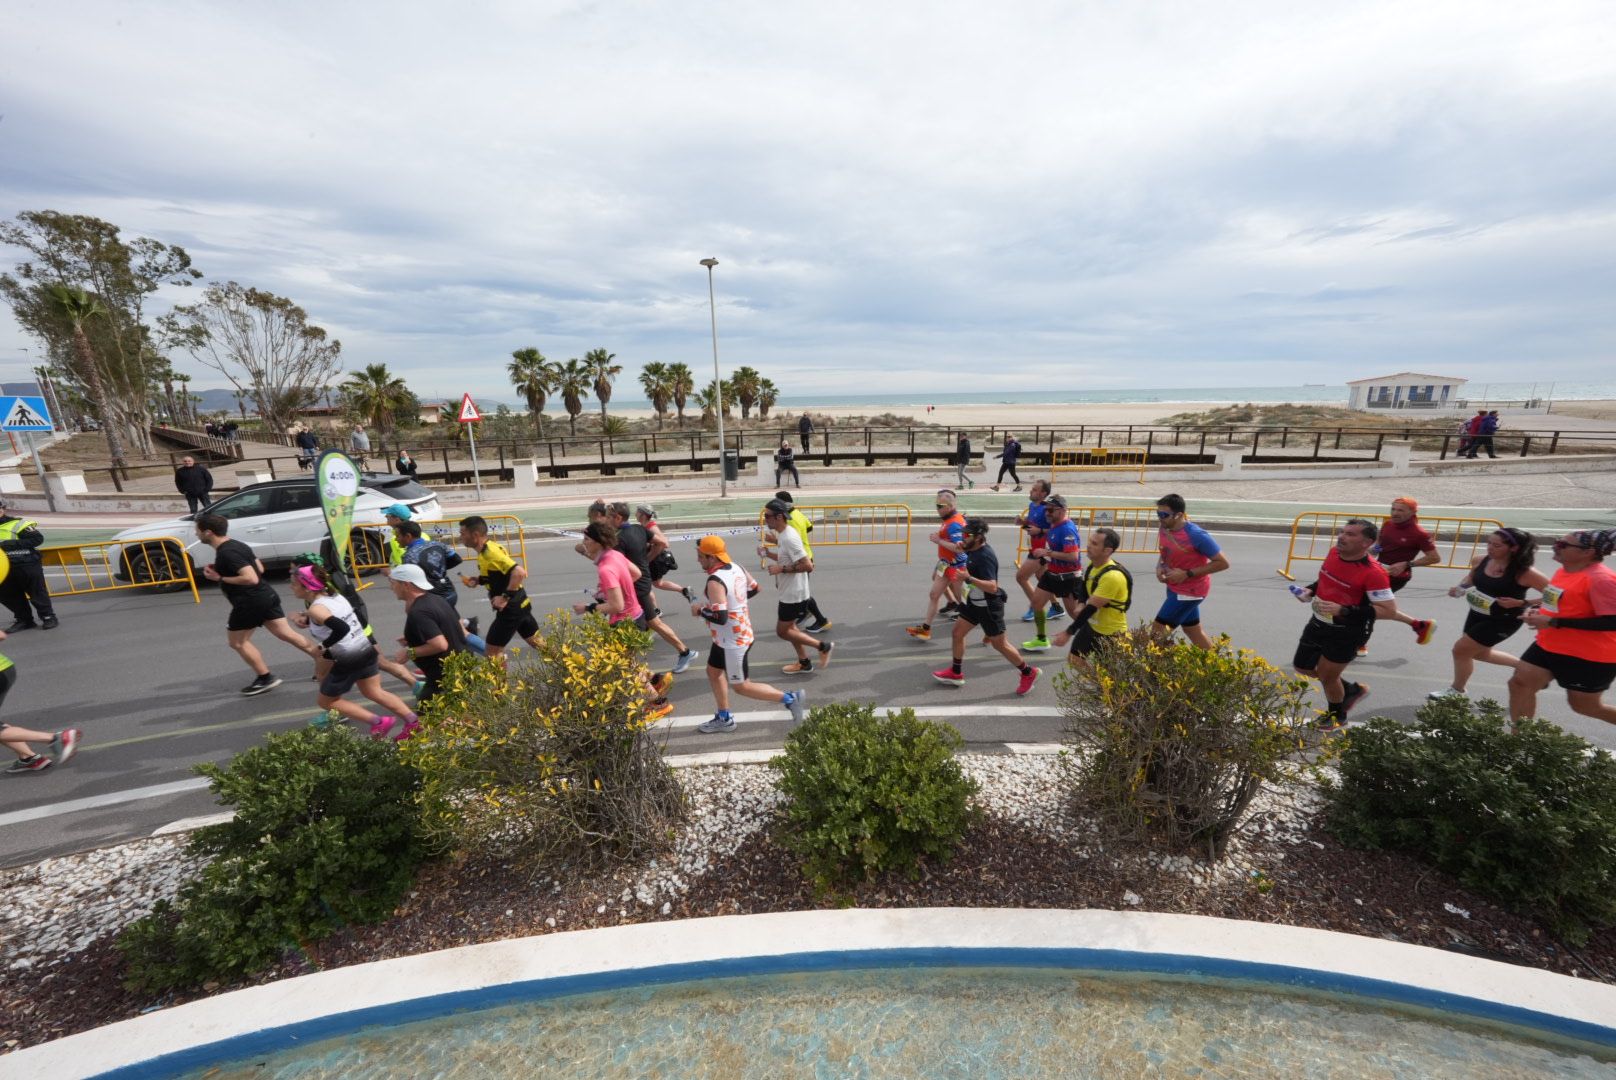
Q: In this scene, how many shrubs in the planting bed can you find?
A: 5